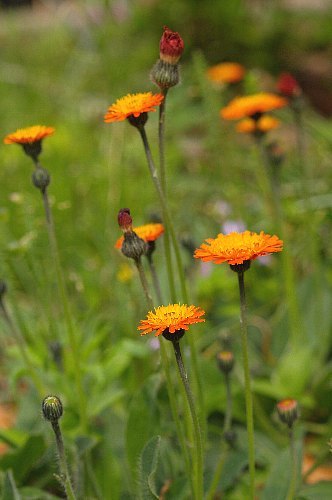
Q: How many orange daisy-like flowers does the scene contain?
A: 8